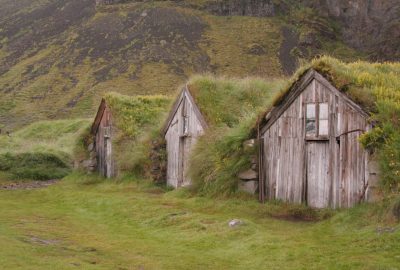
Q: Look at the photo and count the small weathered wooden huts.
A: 3